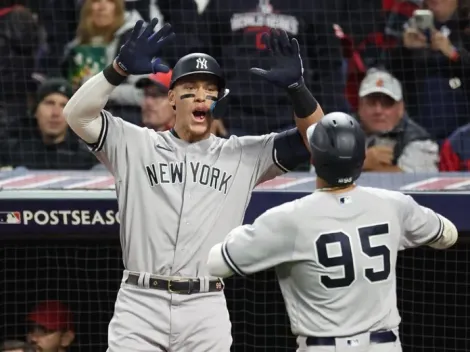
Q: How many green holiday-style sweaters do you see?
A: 1